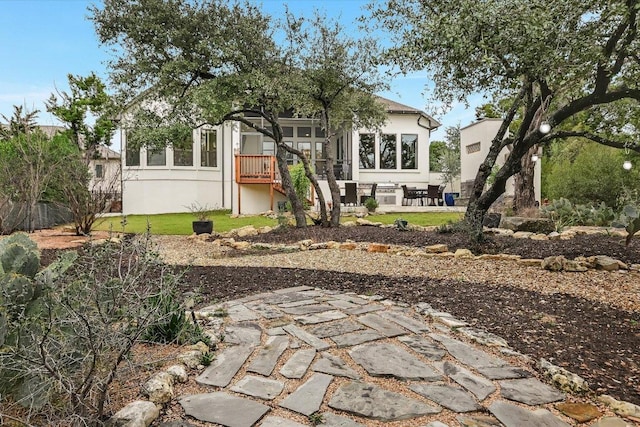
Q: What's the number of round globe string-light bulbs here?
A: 3